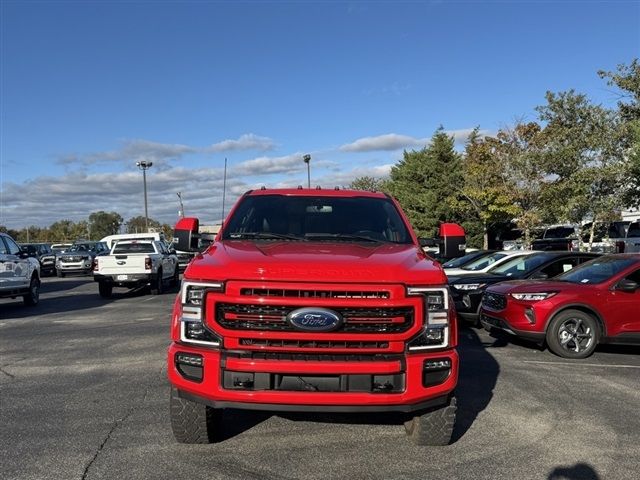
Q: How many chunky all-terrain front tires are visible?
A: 2